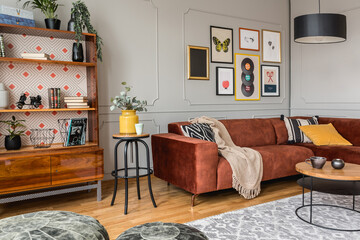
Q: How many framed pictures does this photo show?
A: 7